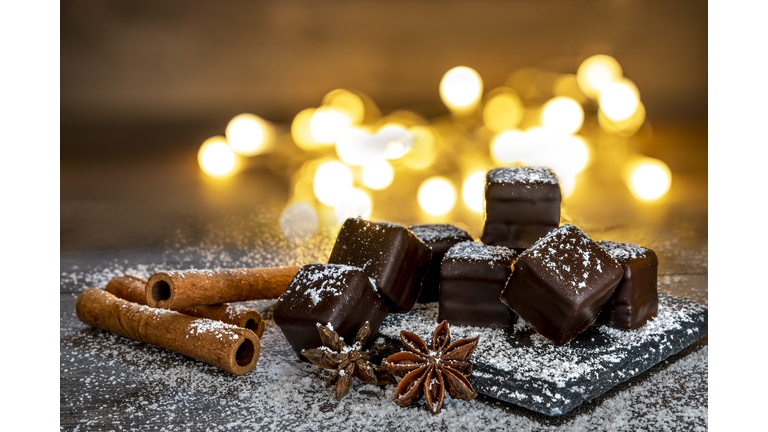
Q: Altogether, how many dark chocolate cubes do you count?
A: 7